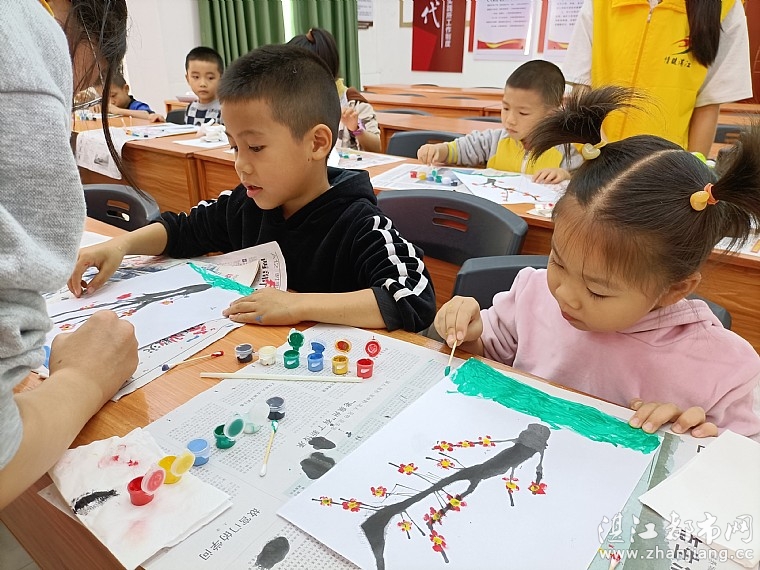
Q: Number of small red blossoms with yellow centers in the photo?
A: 14